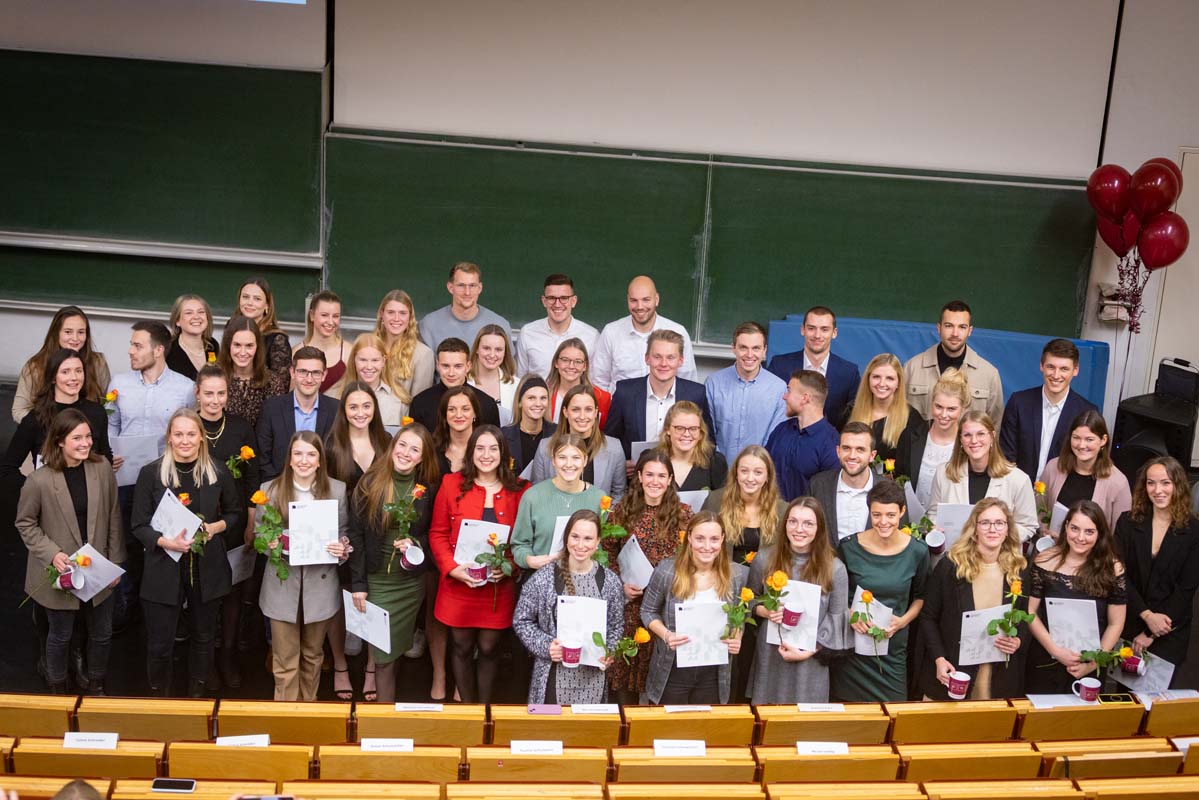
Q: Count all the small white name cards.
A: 10